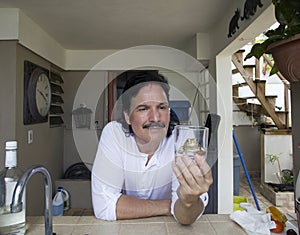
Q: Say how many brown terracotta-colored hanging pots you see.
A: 1